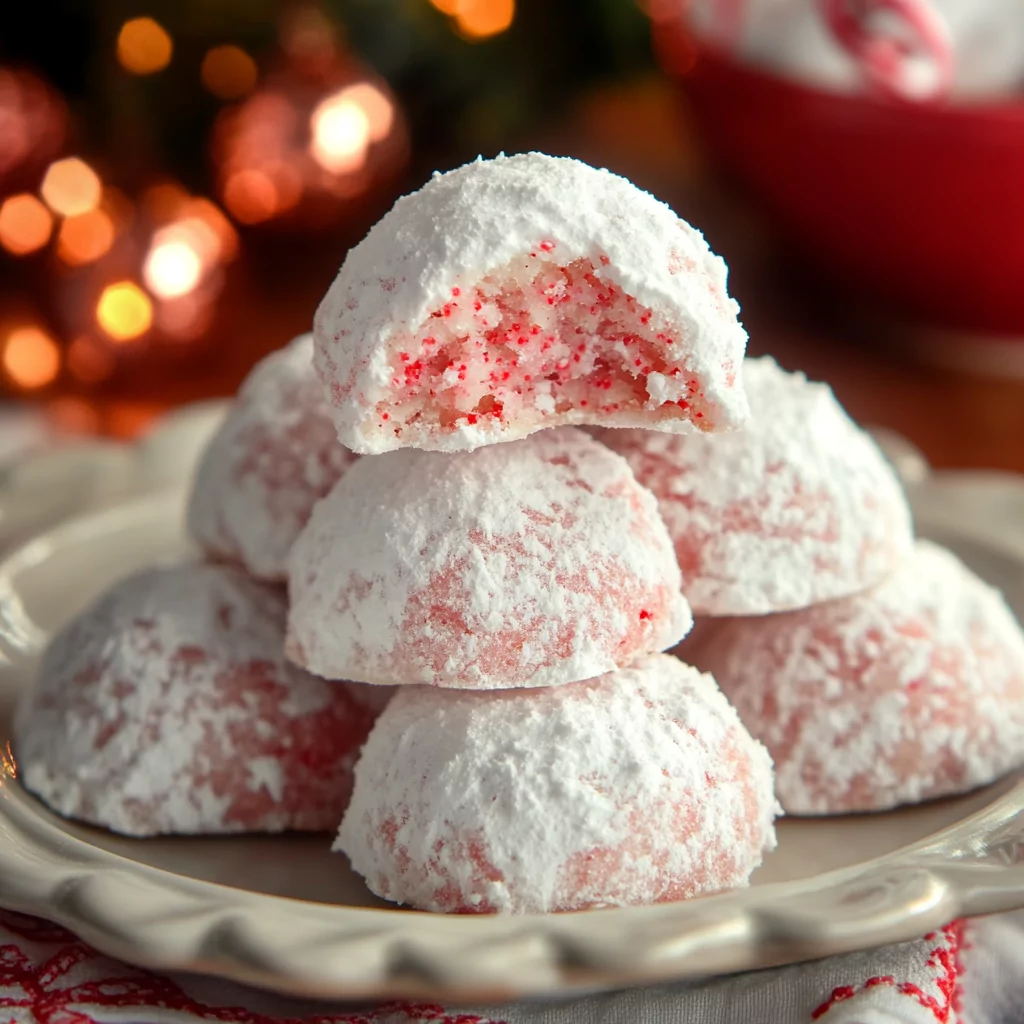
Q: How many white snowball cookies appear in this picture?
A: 7